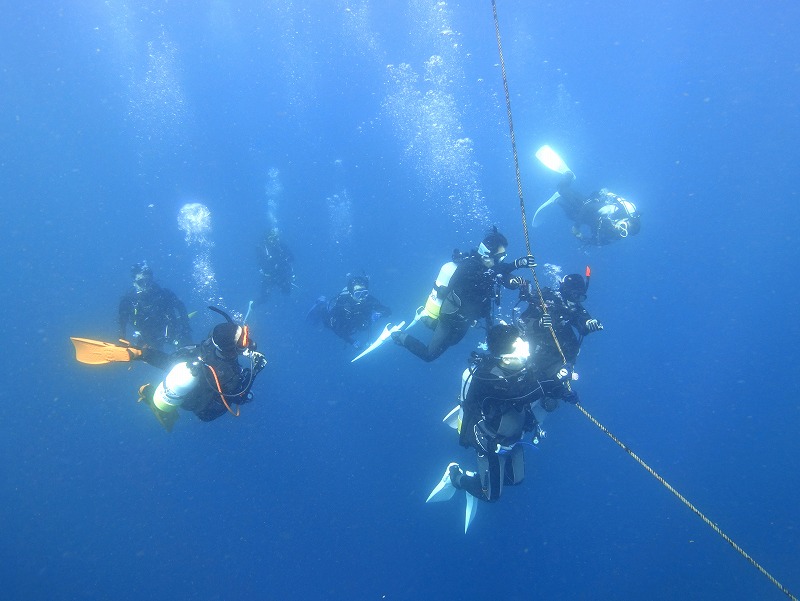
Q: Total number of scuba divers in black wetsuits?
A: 8